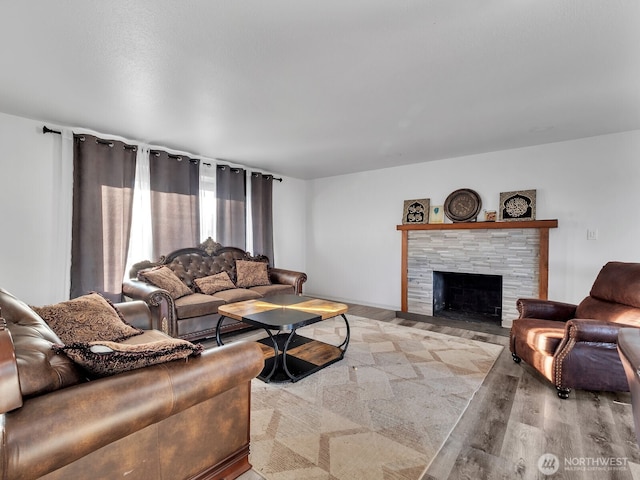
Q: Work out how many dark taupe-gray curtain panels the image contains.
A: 4